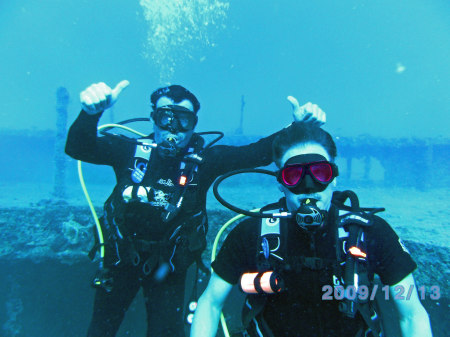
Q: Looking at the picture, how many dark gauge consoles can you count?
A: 1